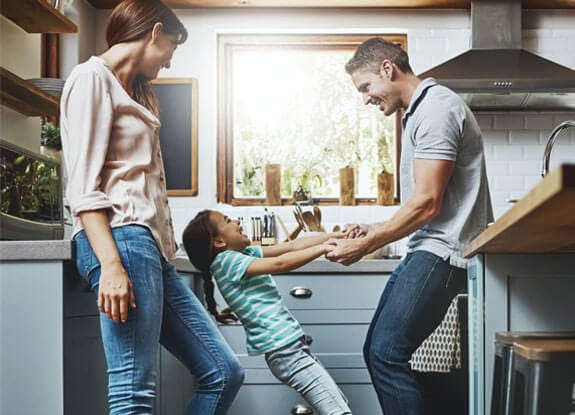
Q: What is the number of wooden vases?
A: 3